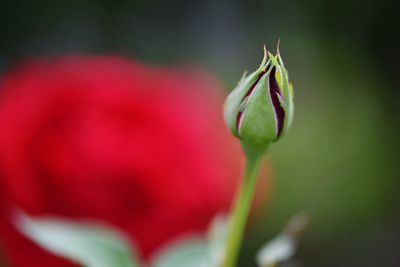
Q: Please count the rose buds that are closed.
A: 1